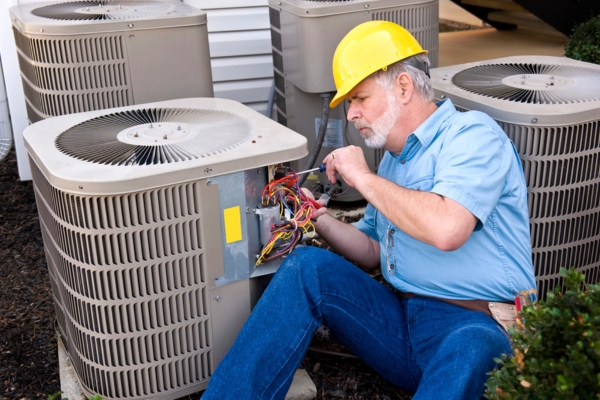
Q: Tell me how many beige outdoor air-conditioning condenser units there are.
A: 4